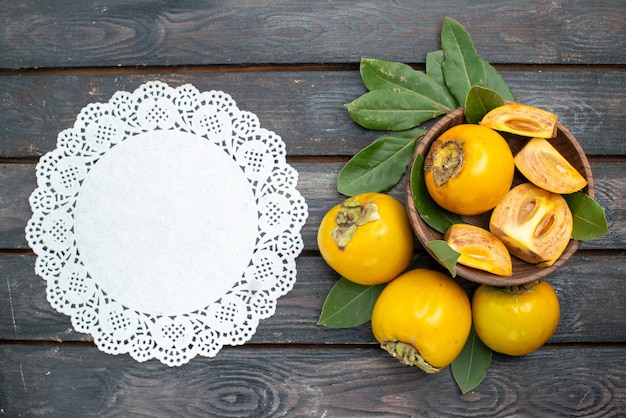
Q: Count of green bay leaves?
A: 12